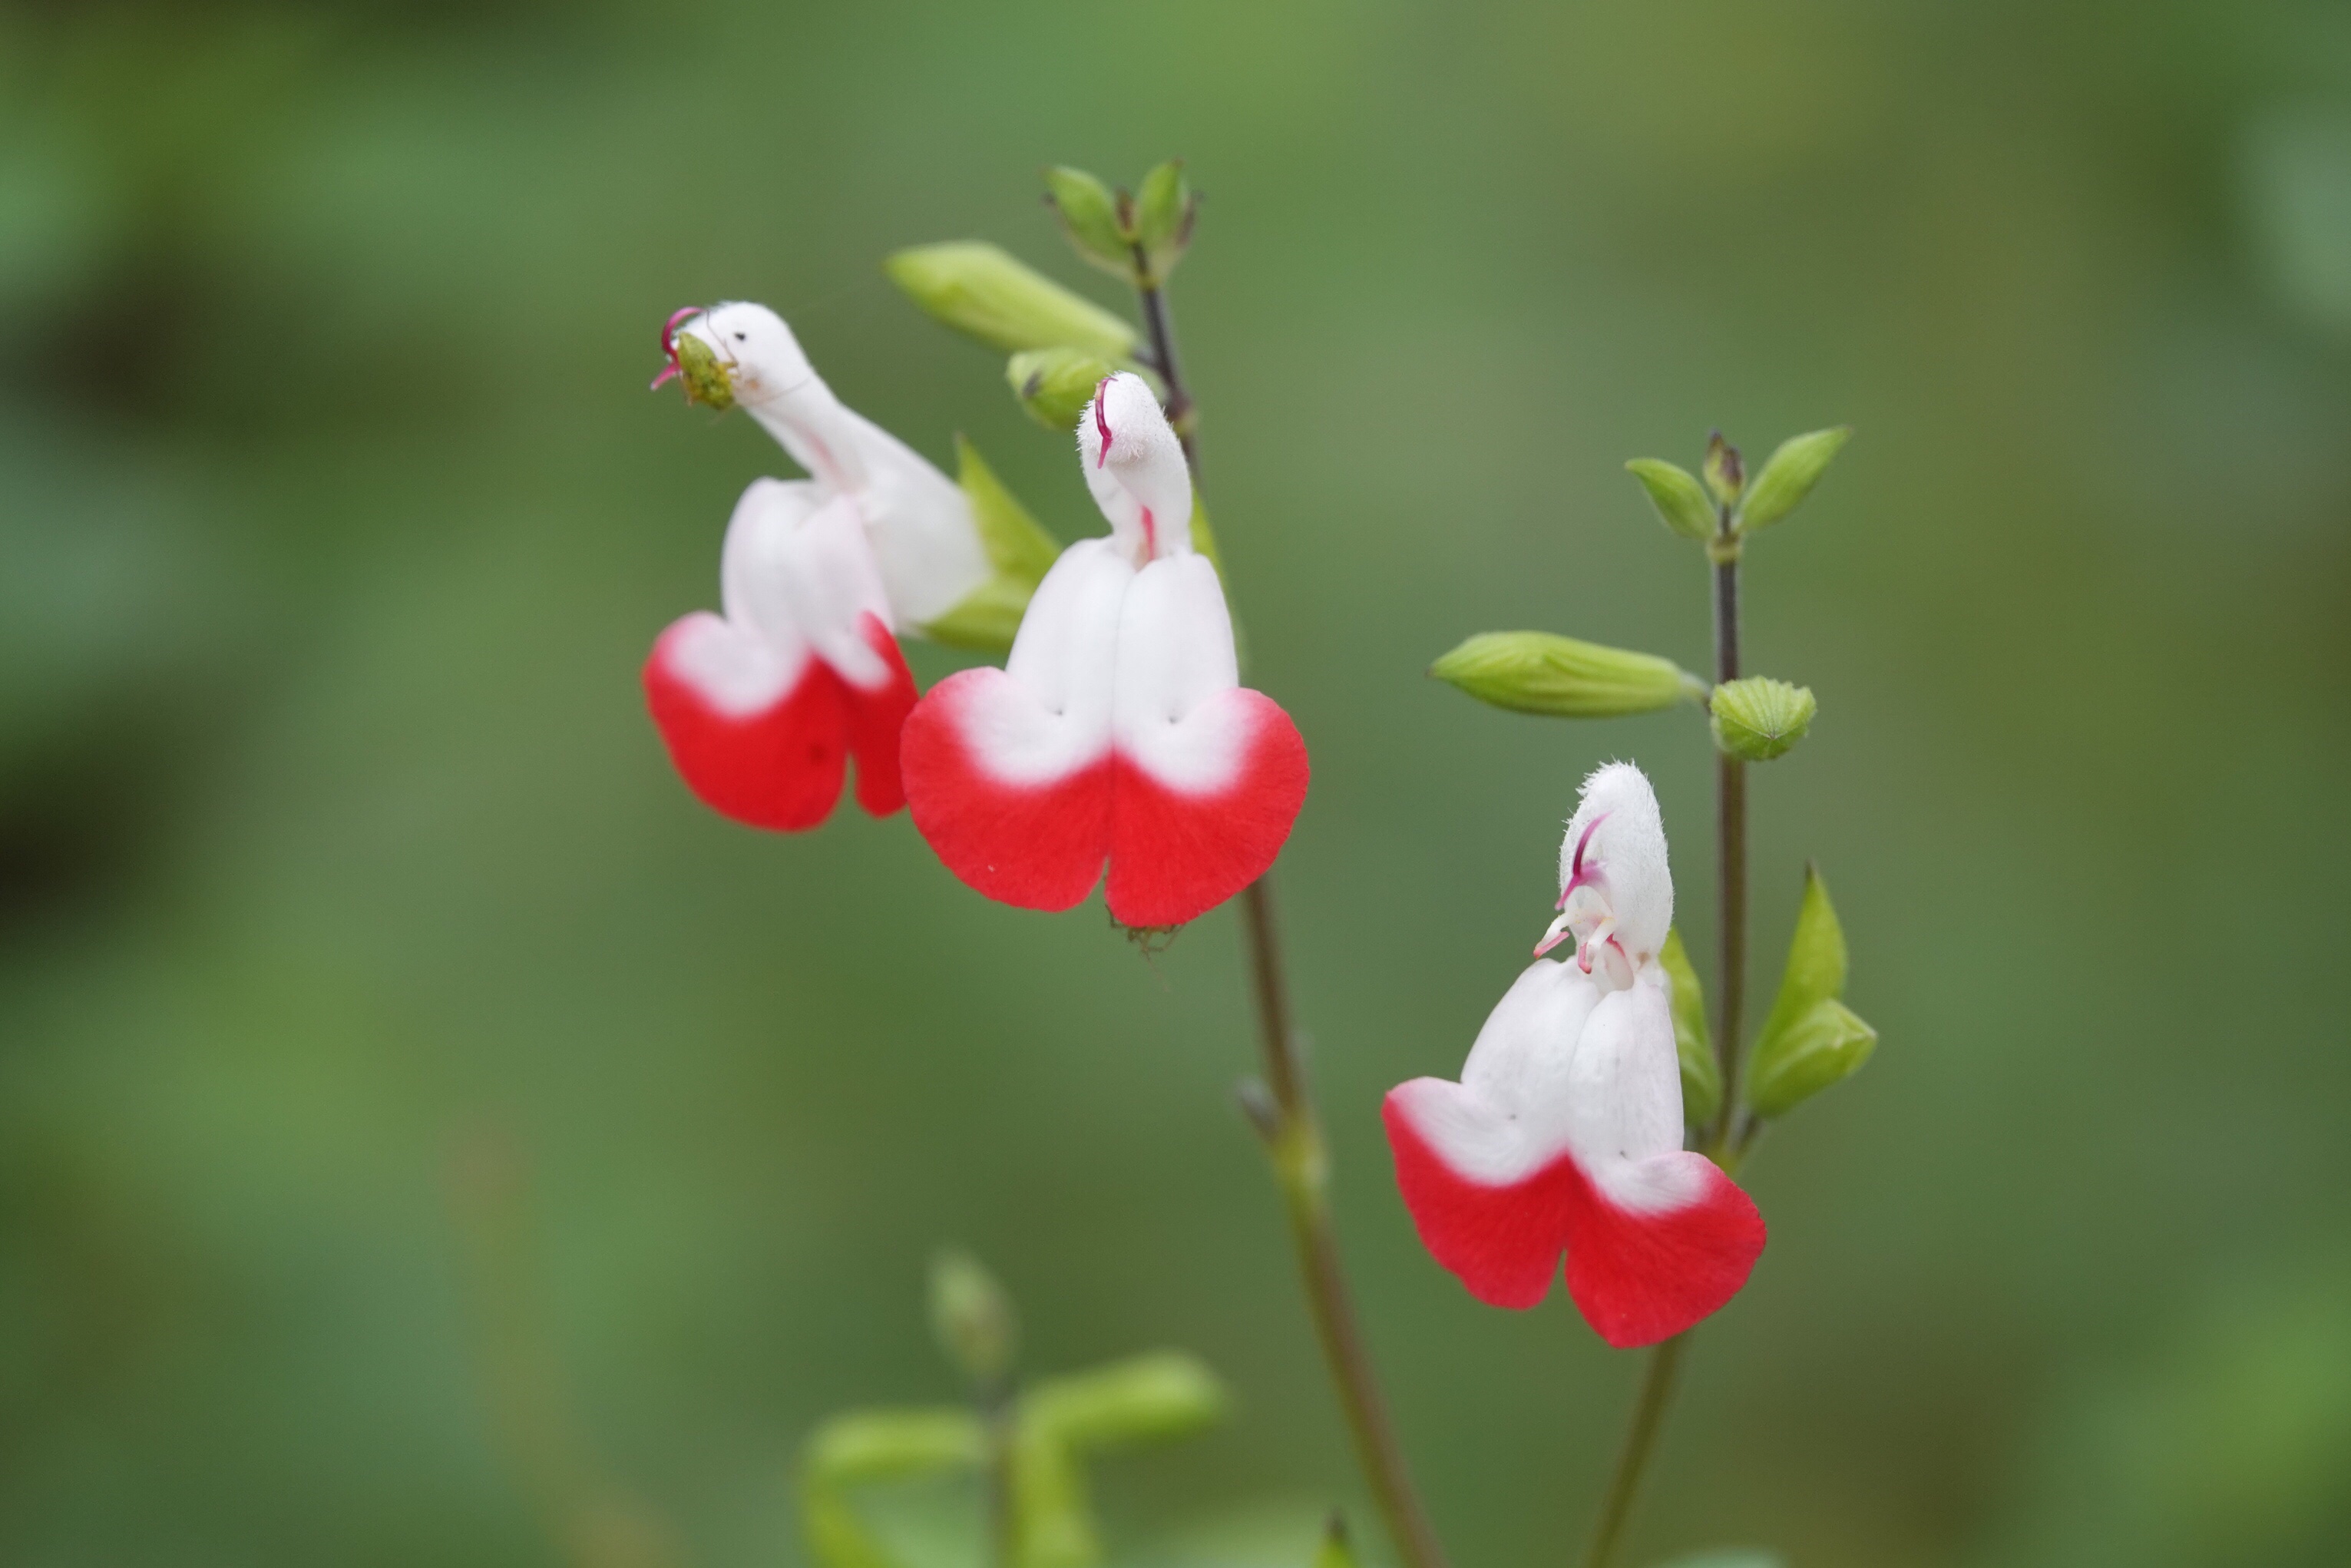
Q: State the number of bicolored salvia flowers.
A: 3